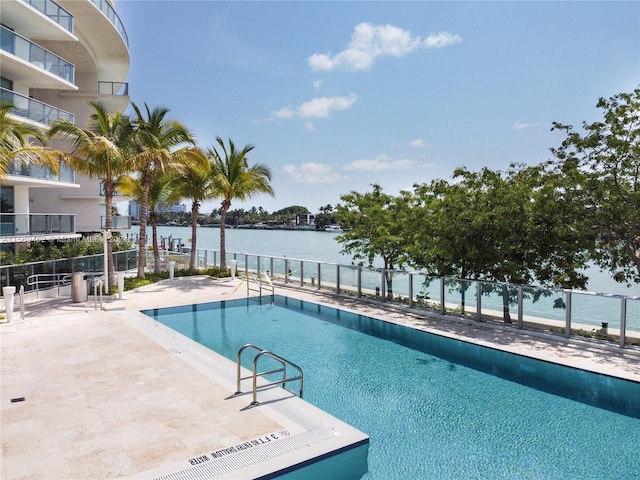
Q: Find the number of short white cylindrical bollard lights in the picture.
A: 4